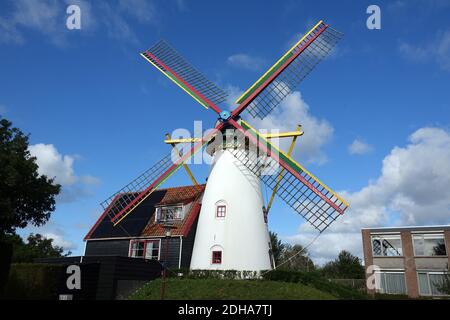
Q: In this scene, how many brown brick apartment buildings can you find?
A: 1